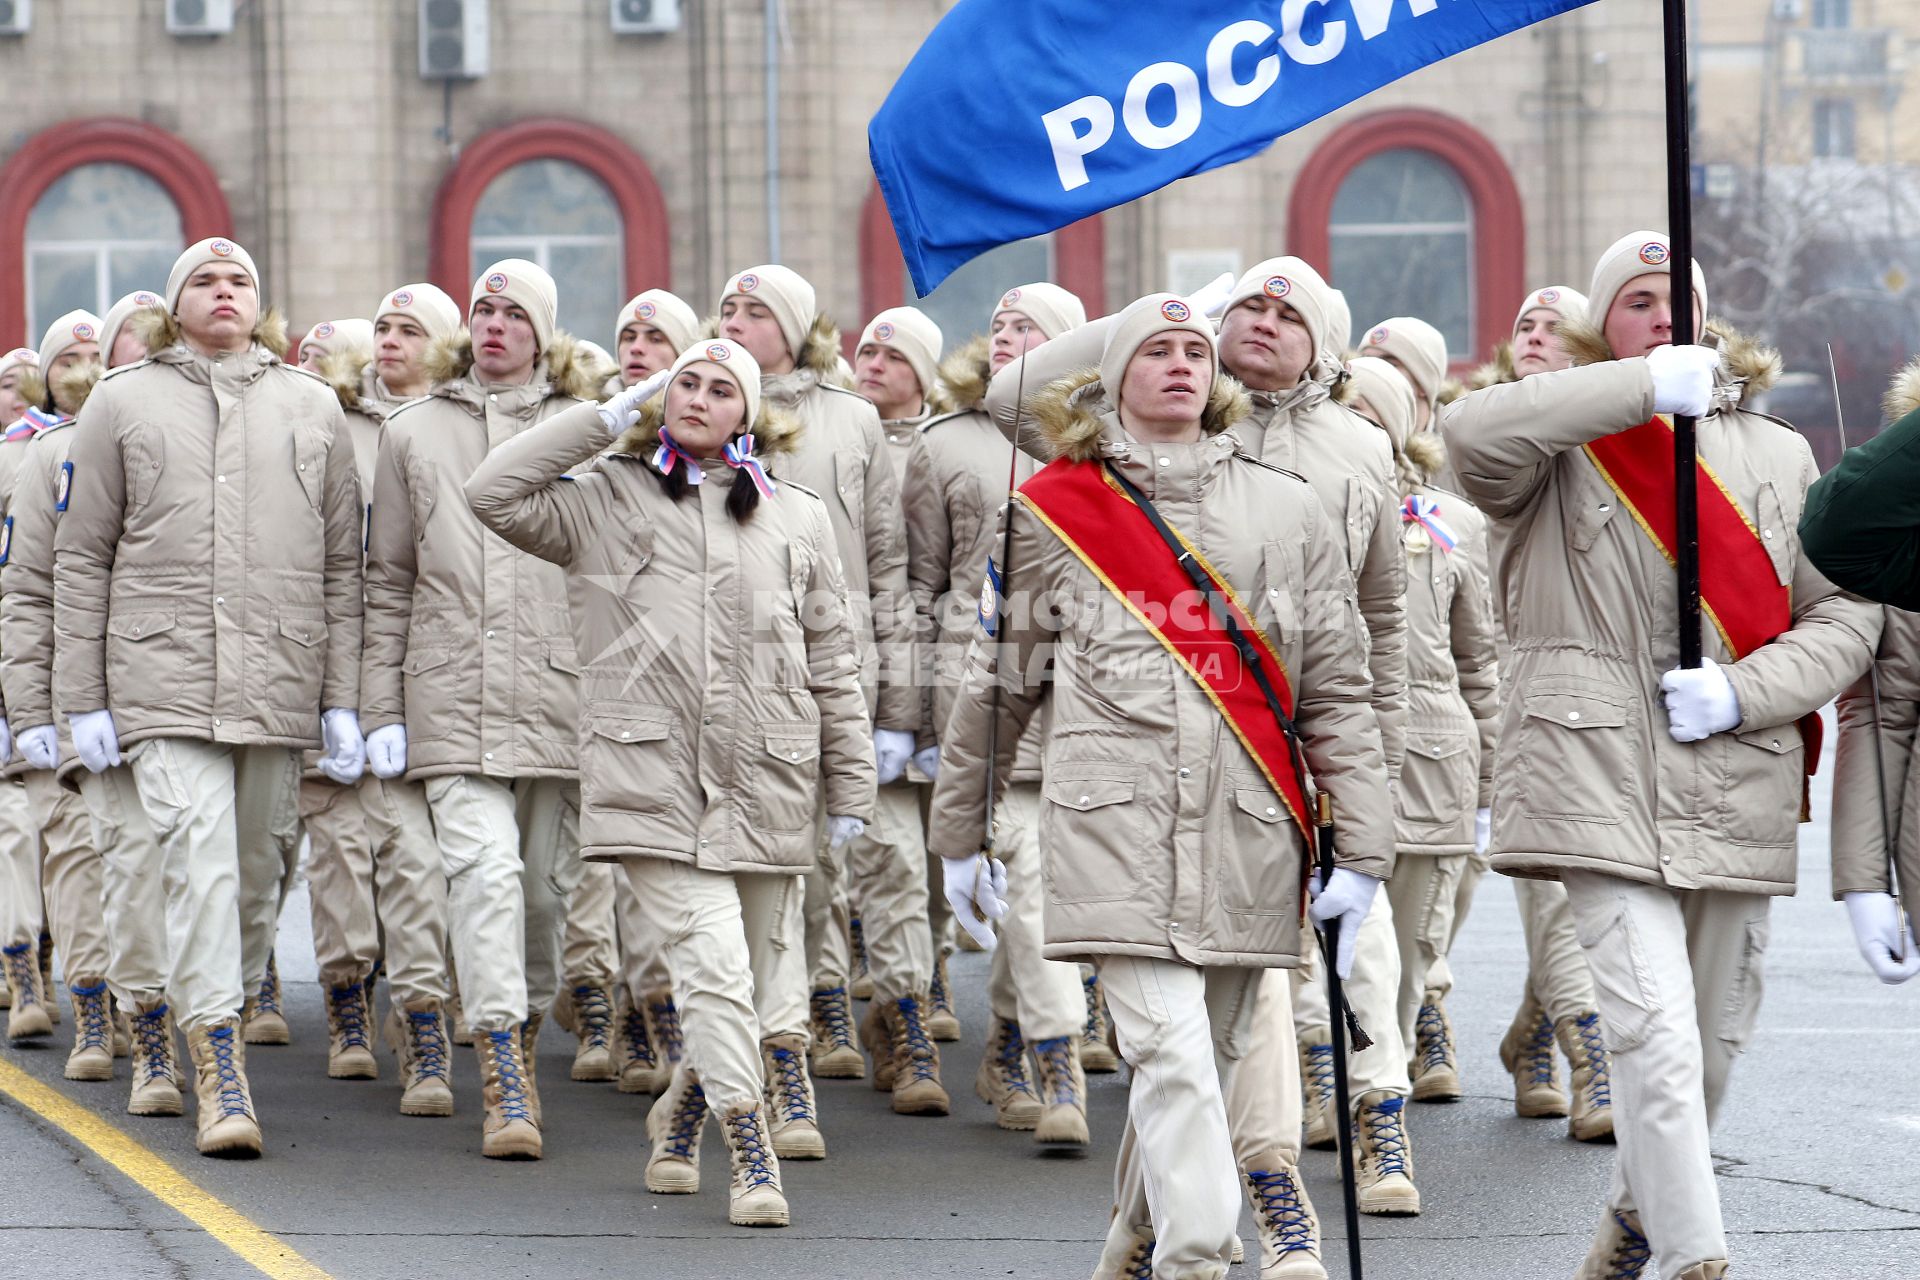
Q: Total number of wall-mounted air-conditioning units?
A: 4